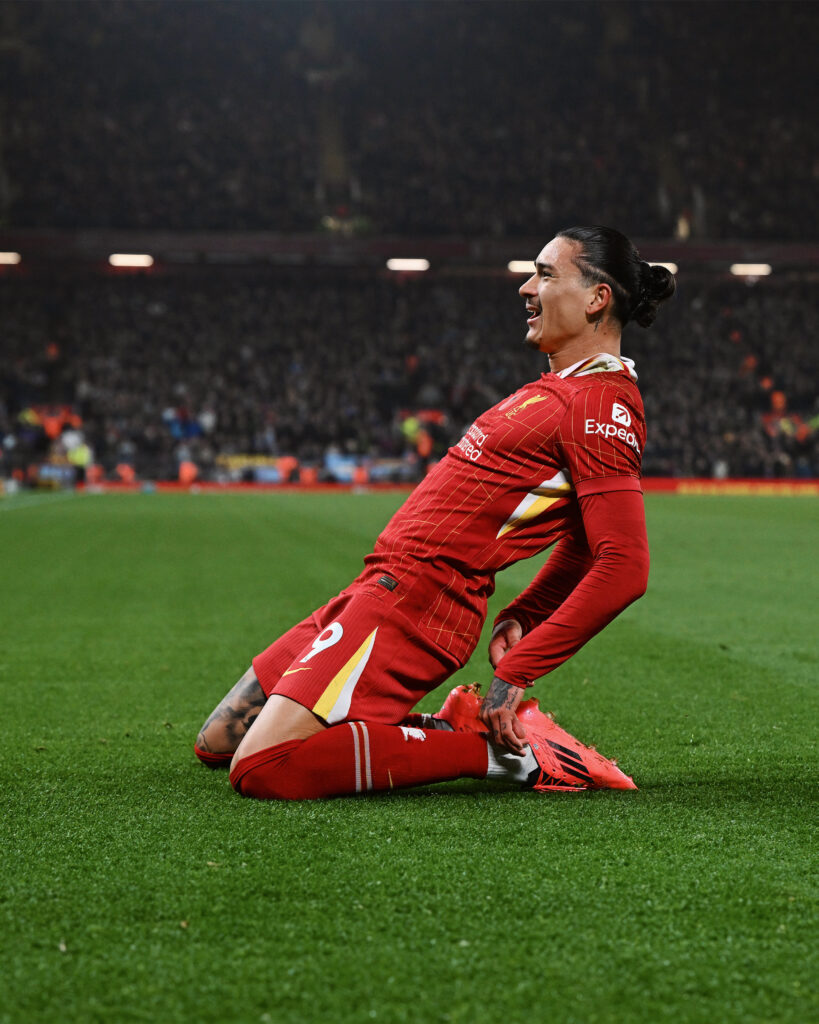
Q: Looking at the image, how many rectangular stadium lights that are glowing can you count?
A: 6